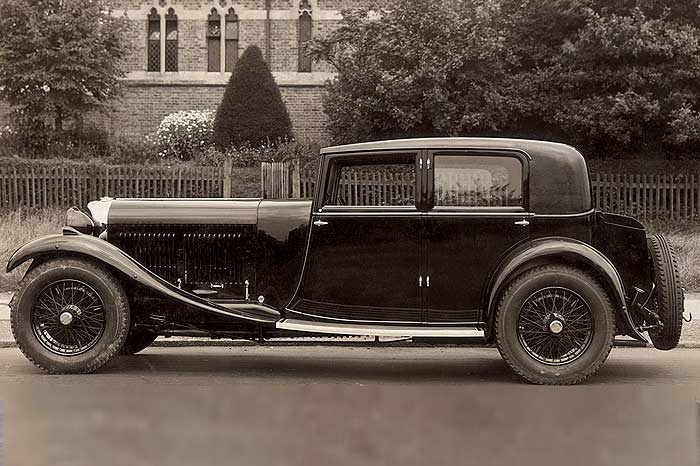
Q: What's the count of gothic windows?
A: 5